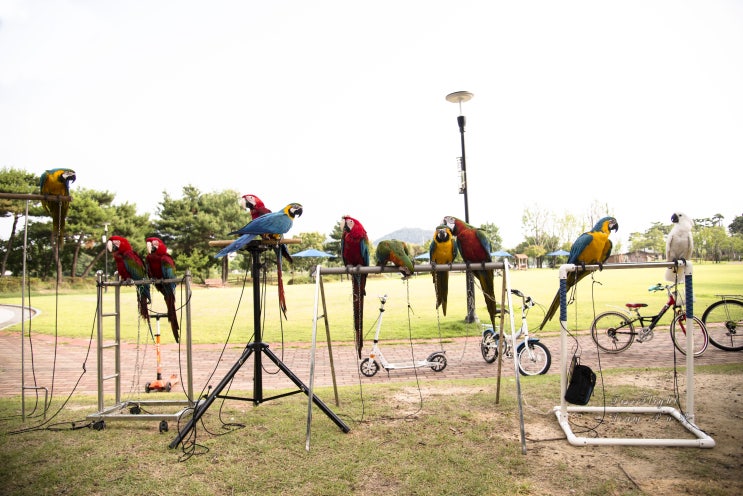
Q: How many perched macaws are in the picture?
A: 10